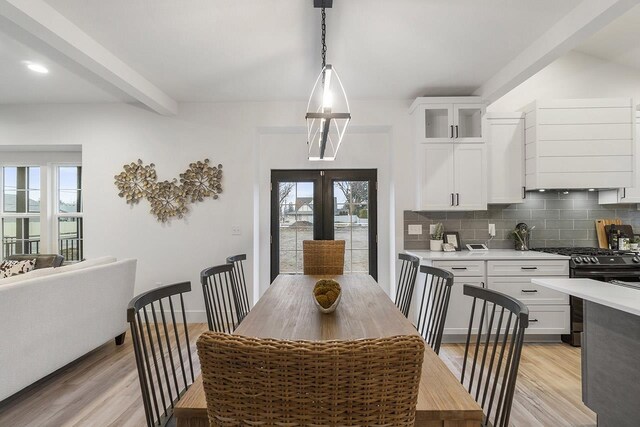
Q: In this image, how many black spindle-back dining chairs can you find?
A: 6